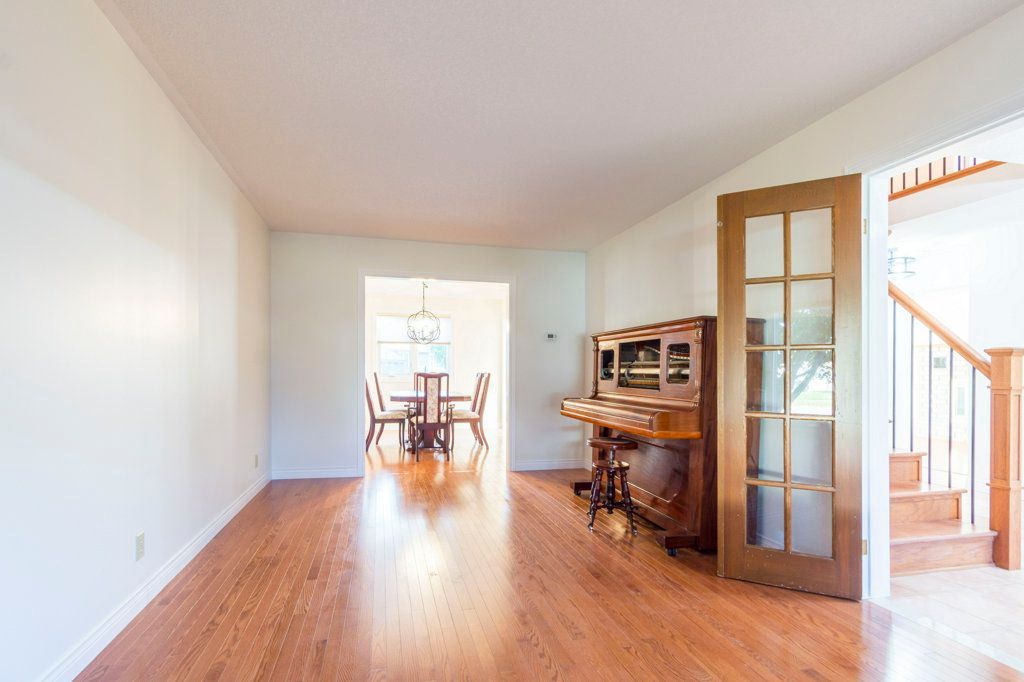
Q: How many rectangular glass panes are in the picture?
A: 10